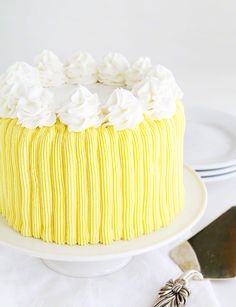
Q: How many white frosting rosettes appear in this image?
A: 11